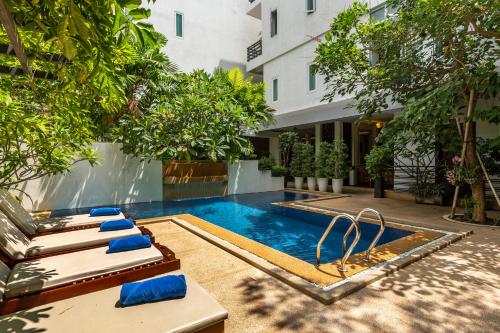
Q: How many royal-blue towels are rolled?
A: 4